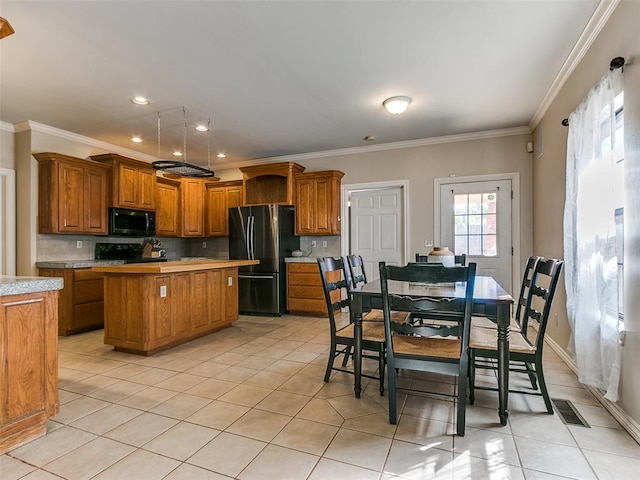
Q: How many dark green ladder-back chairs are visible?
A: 6